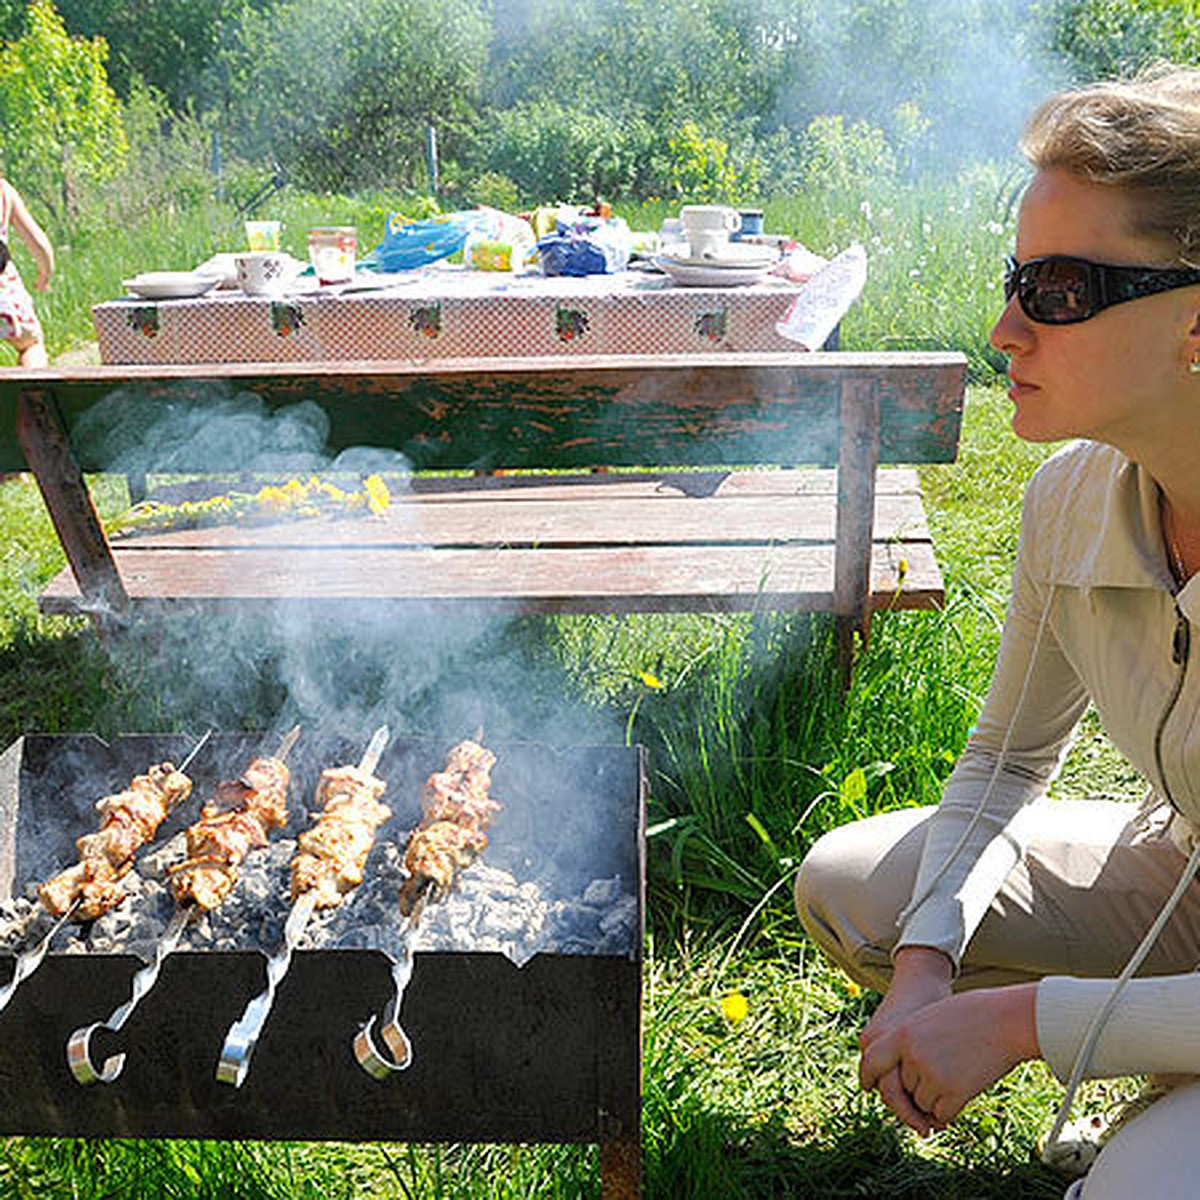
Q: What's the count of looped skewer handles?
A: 3